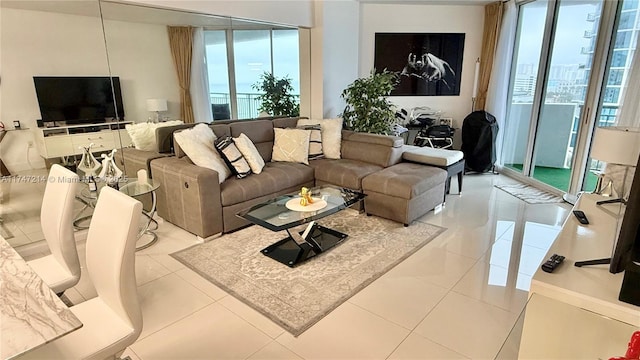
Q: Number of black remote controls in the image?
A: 2